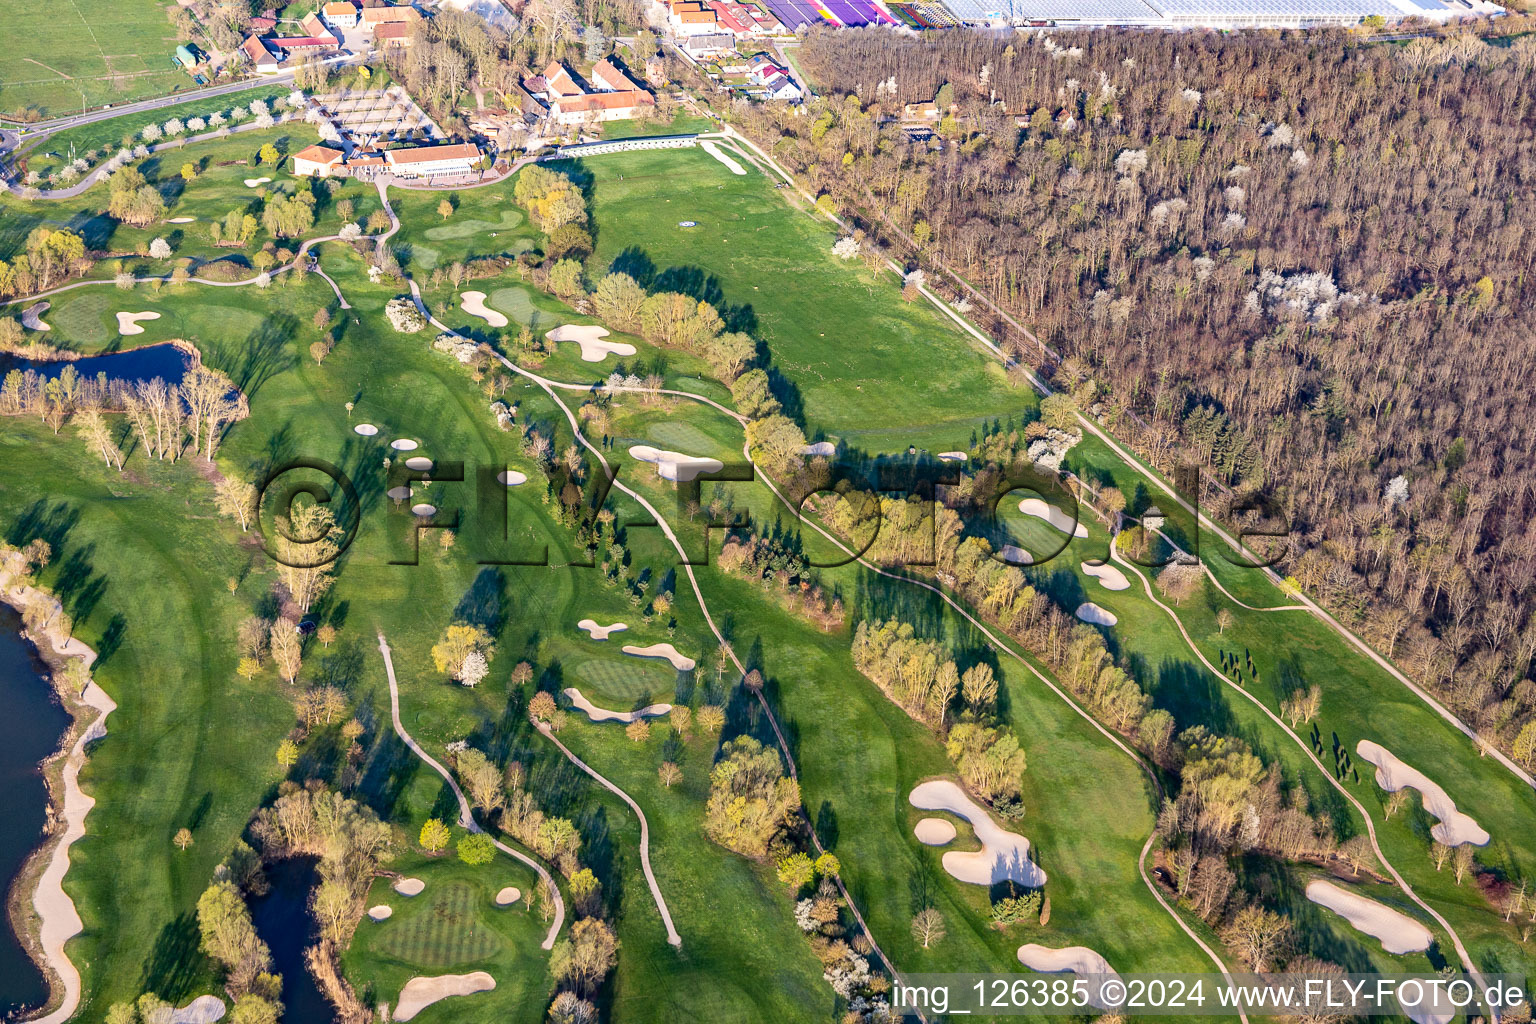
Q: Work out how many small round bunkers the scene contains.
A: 10